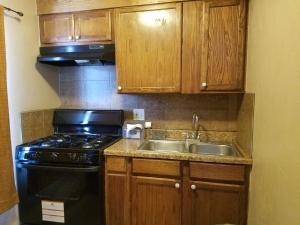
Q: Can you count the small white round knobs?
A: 6